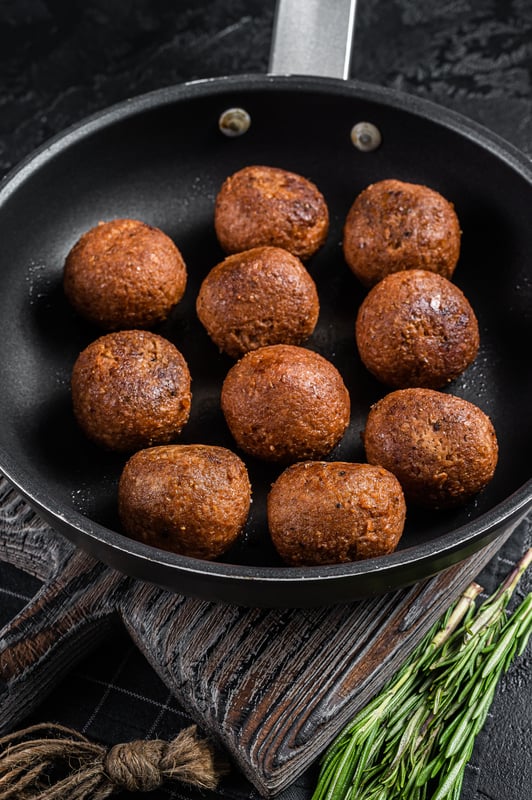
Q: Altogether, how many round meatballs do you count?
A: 10